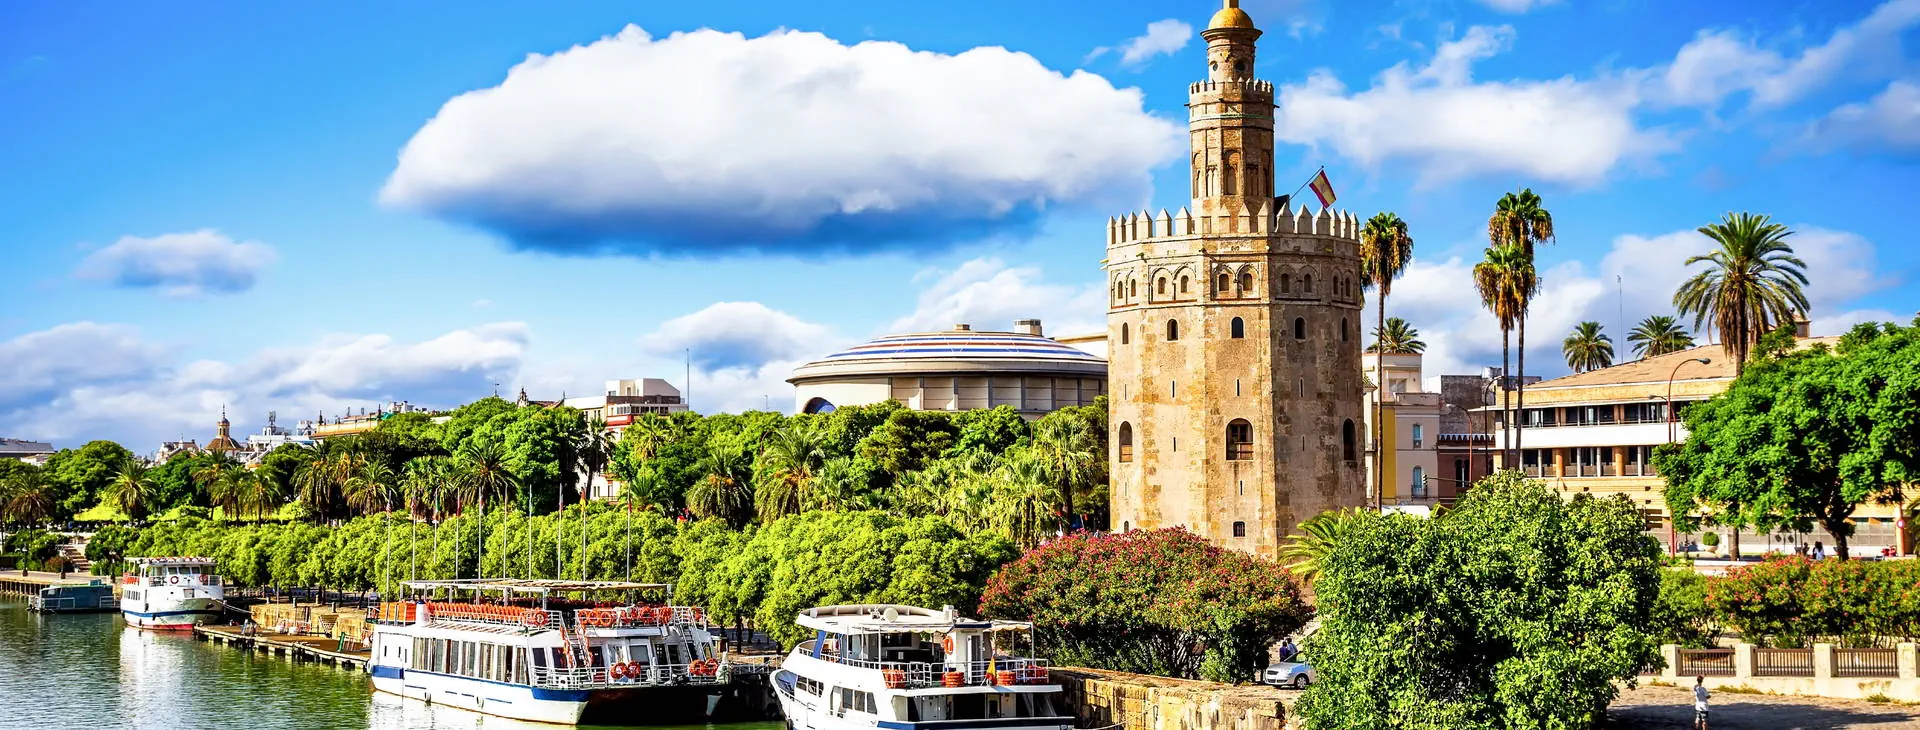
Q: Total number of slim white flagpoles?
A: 10